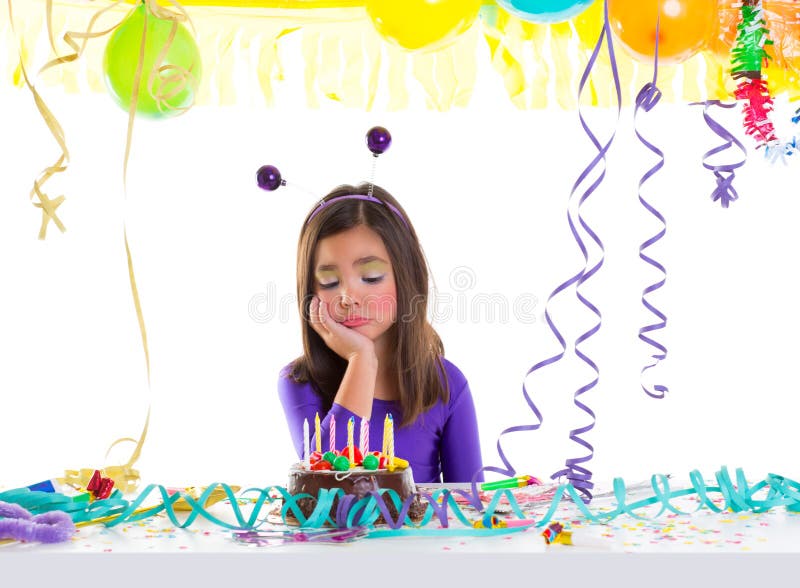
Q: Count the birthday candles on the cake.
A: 8